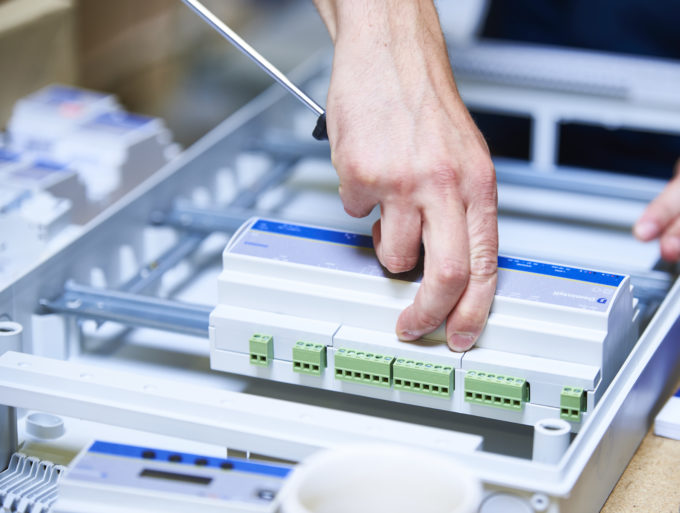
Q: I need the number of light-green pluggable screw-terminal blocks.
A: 6